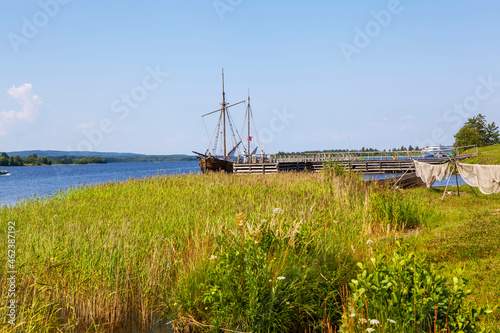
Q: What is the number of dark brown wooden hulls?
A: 1